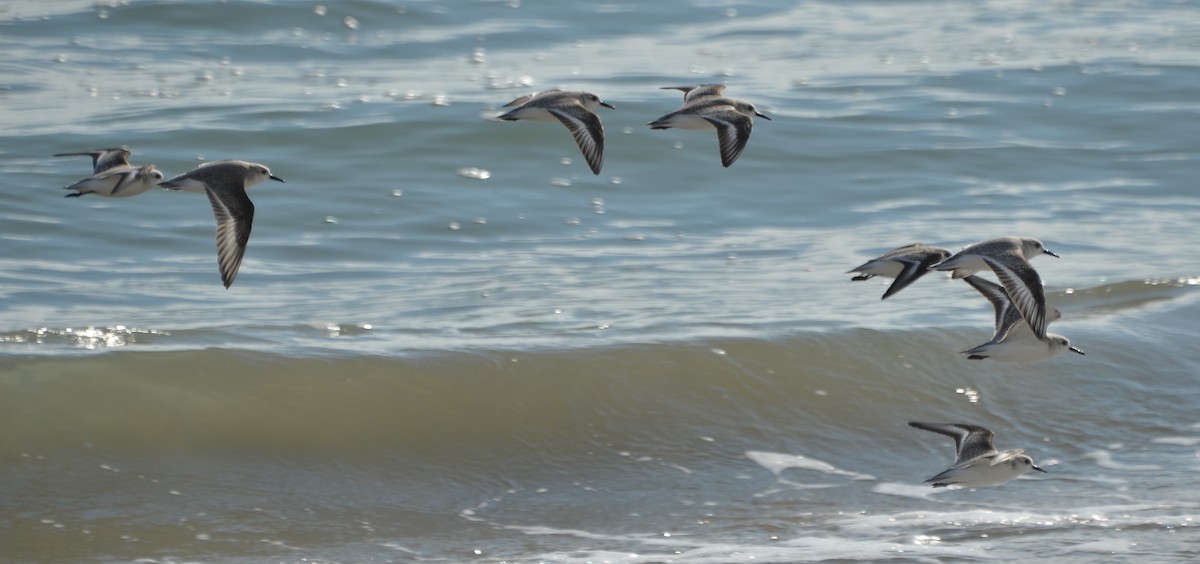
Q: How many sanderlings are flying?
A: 8